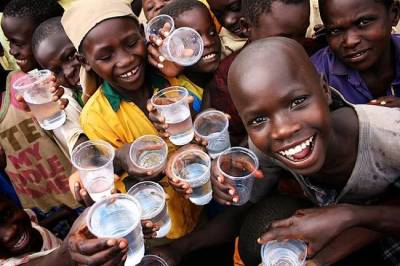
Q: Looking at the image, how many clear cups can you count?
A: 13